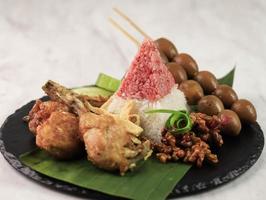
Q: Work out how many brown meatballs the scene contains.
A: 10